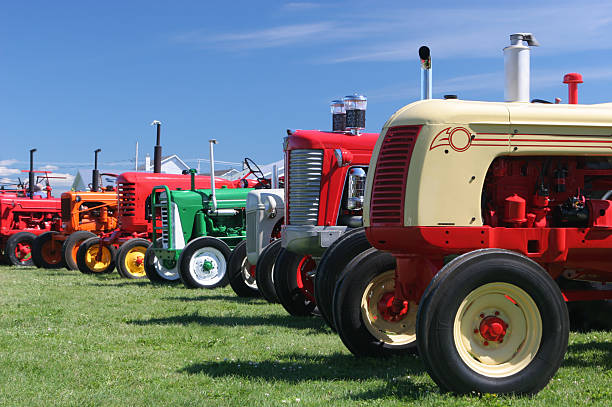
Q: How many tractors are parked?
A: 7